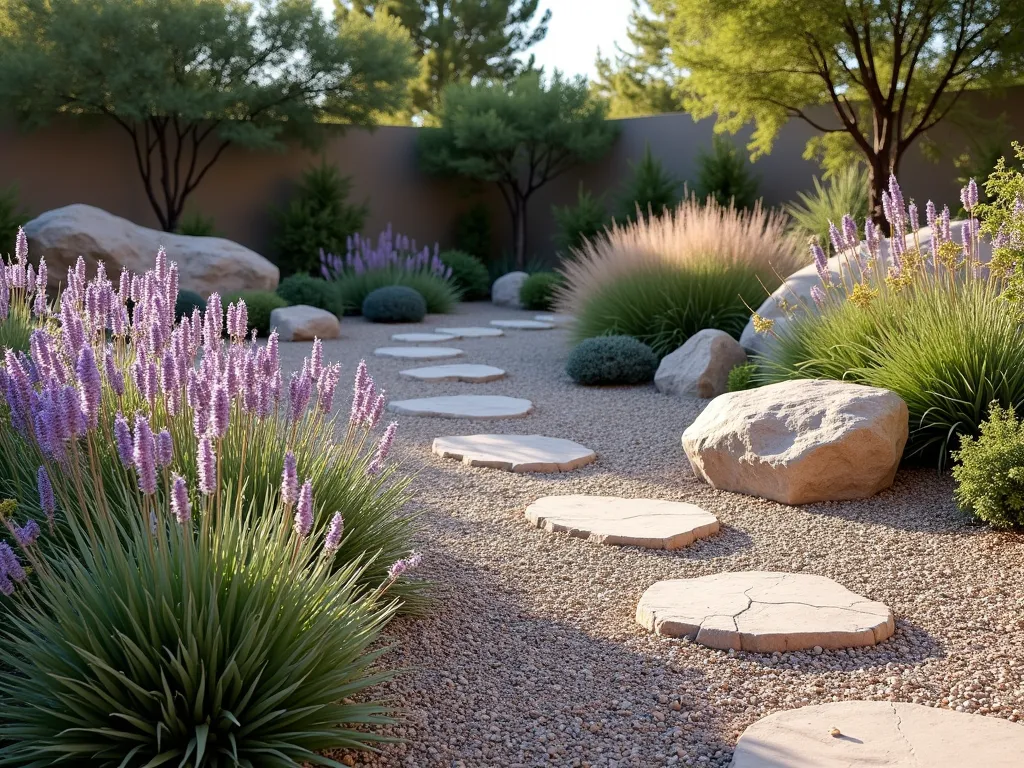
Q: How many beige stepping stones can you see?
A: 11